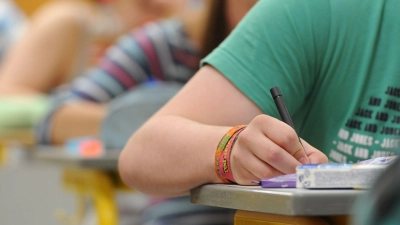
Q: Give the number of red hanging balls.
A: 0